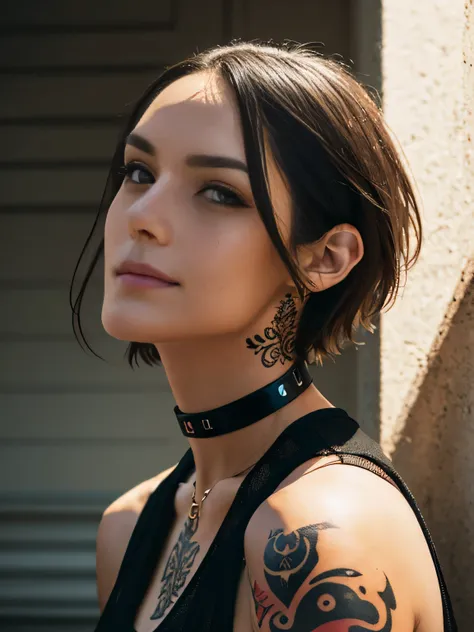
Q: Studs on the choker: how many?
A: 4